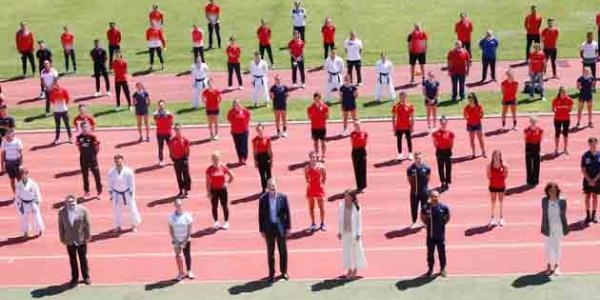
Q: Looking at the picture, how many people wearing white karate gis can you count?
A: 6